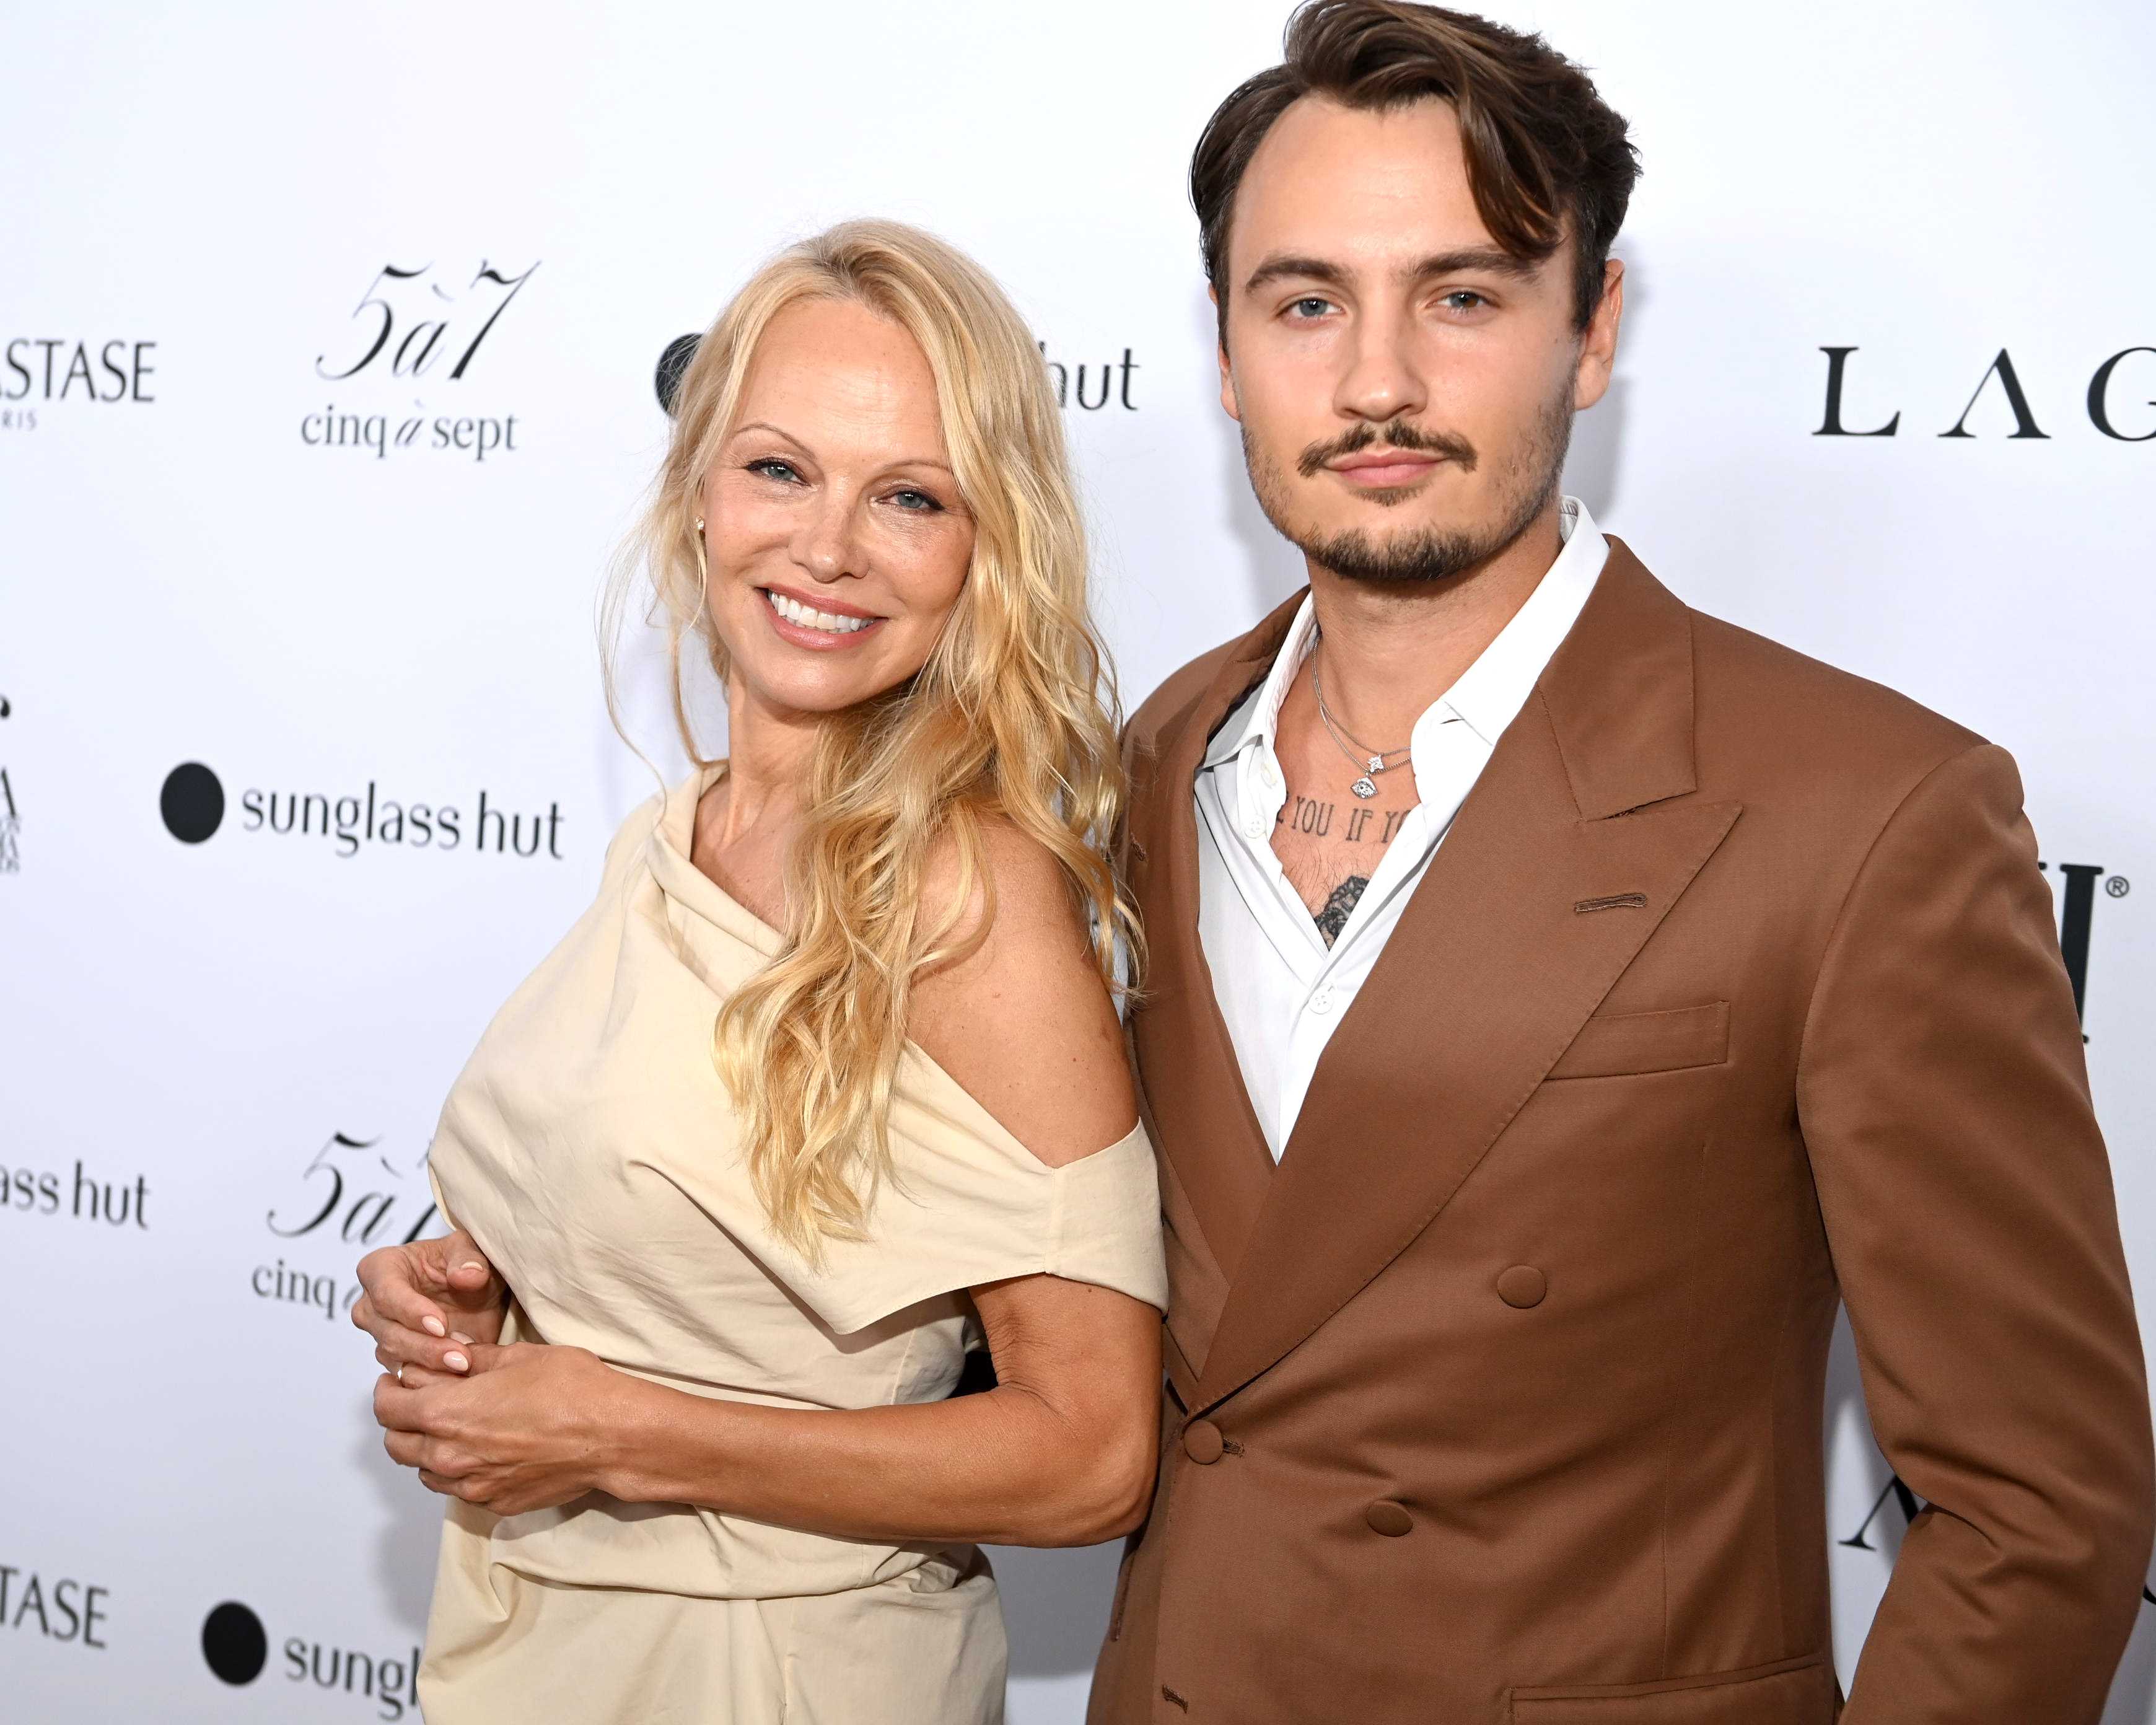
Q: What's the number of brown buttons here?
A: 3